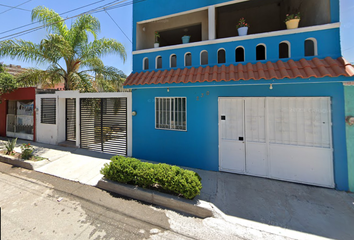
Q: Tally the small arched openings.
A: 10